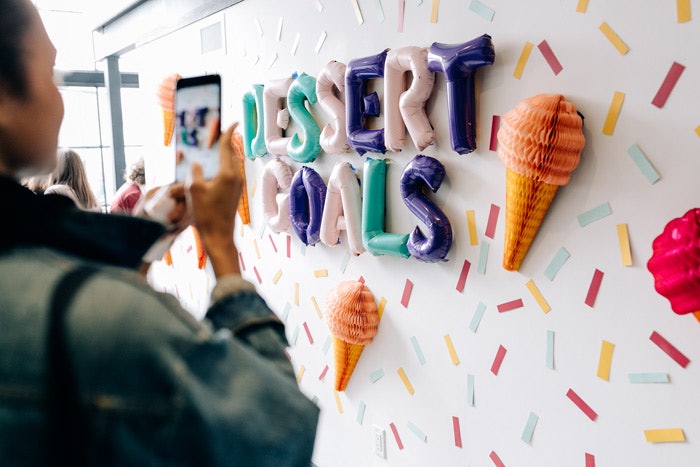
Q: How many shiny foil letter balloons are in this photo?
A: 12